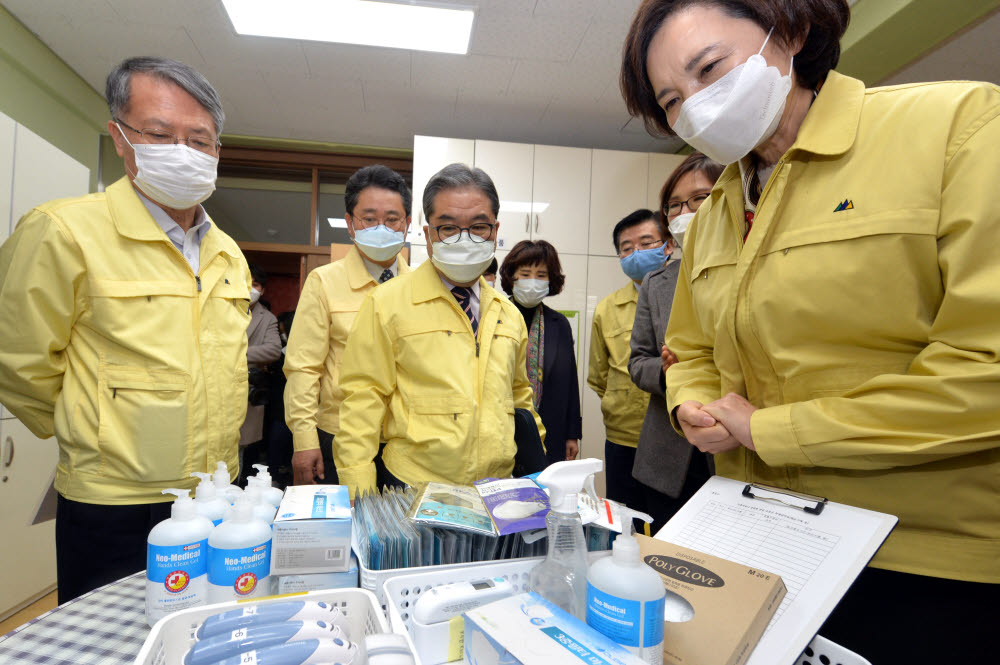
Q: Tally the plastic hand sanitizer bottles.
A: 7